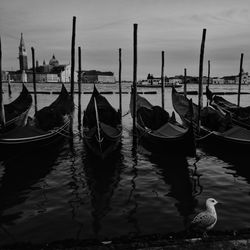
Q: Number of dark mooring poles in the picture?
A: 11